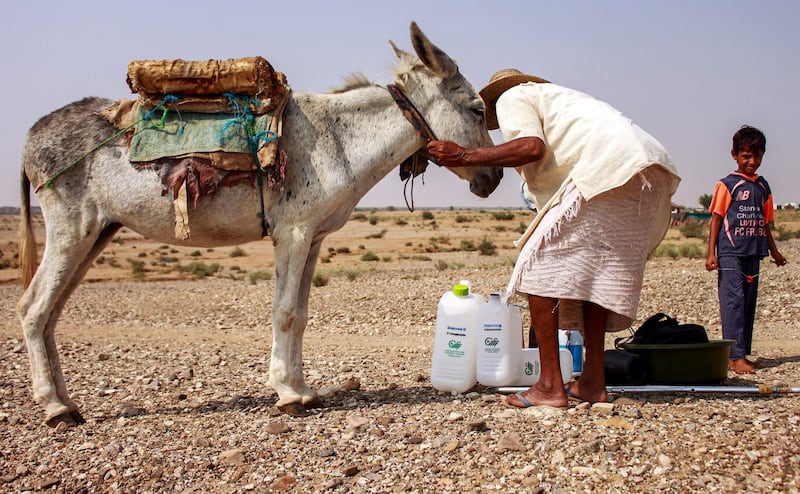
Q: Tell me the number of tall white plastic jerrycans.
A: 2